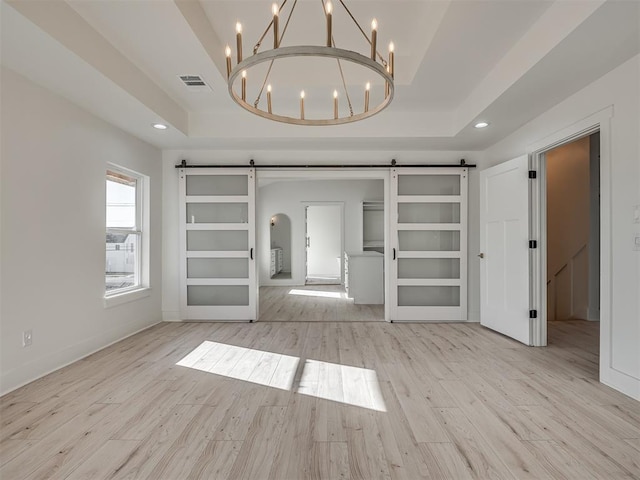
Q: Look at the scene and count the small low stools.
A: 0